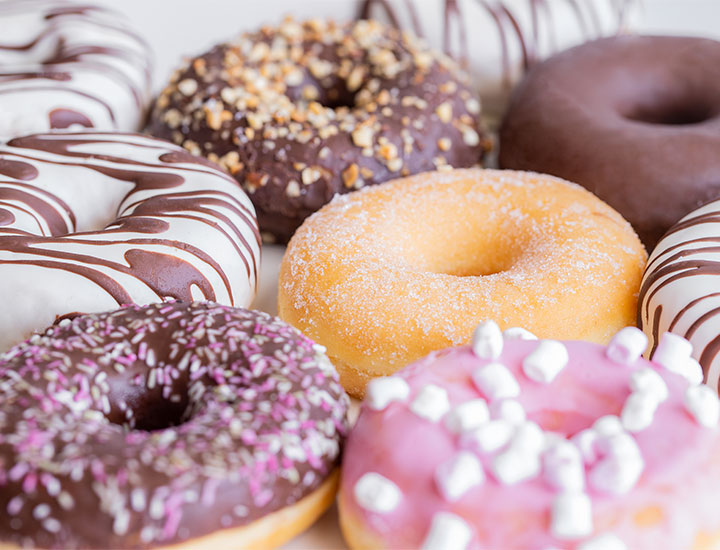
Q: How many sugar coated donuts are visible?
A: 1